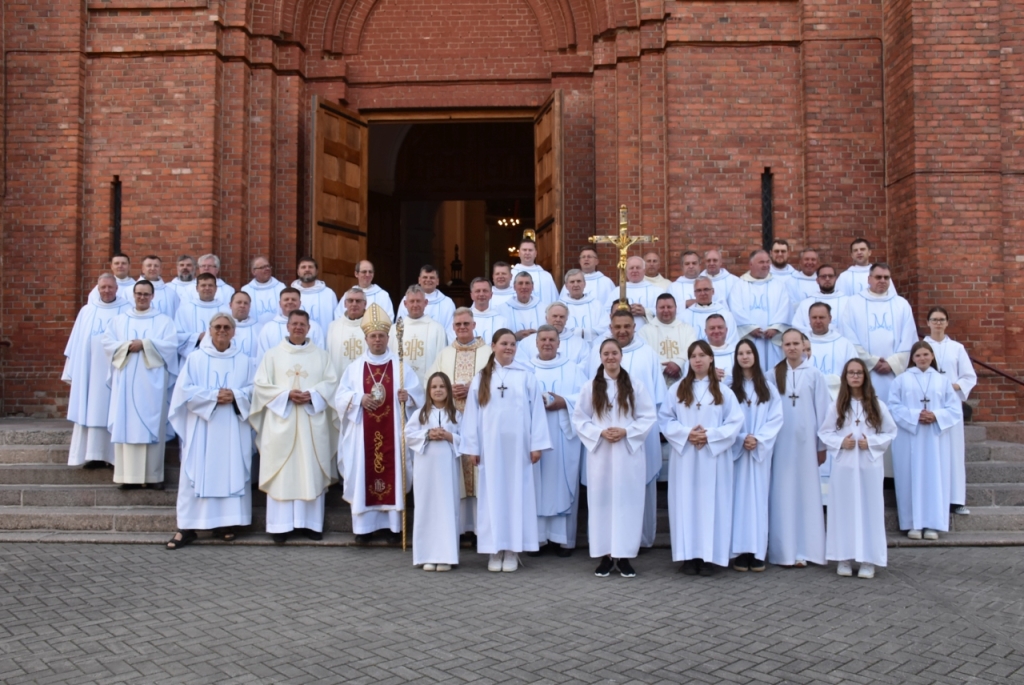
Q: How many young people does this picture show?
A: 9